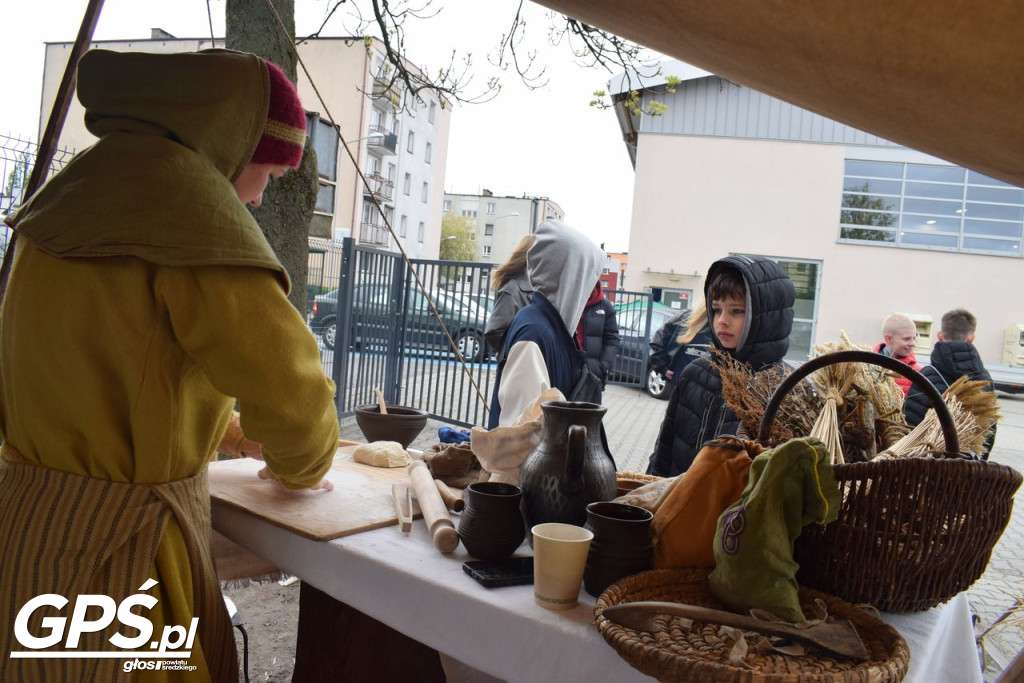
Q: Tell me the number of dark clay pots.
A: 4